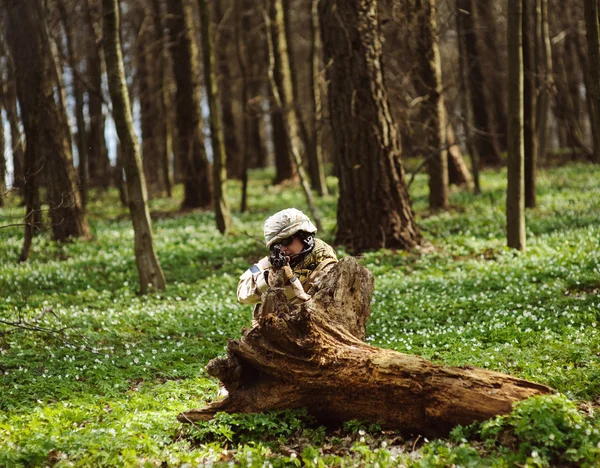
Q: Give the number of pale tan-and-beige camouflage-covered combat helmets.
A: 1